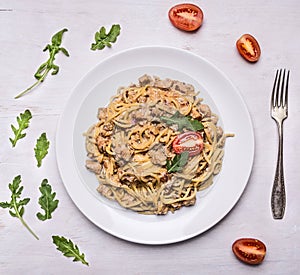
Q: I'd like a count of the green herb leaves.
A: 9